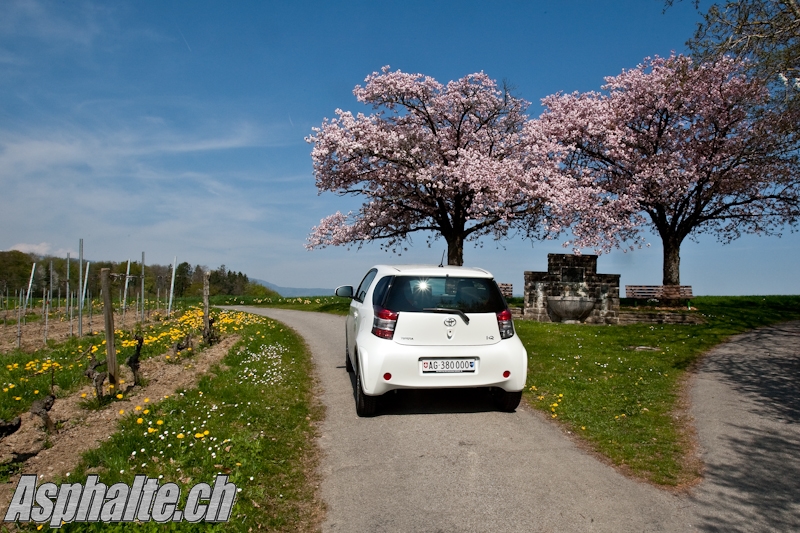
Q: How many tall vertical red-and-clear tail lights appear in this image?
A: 2